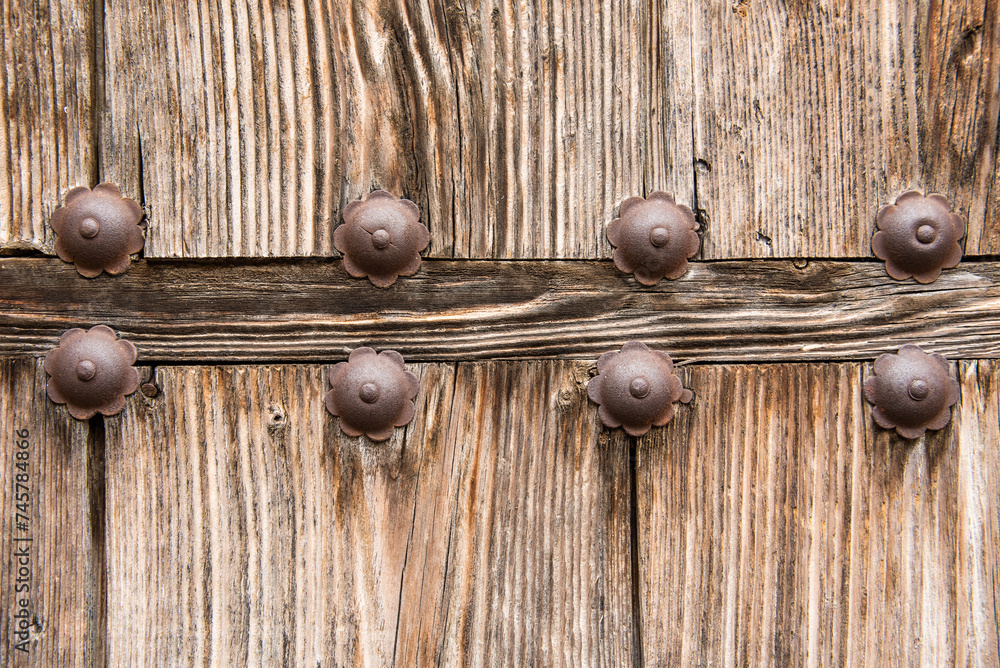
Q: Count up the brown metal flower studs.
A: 8